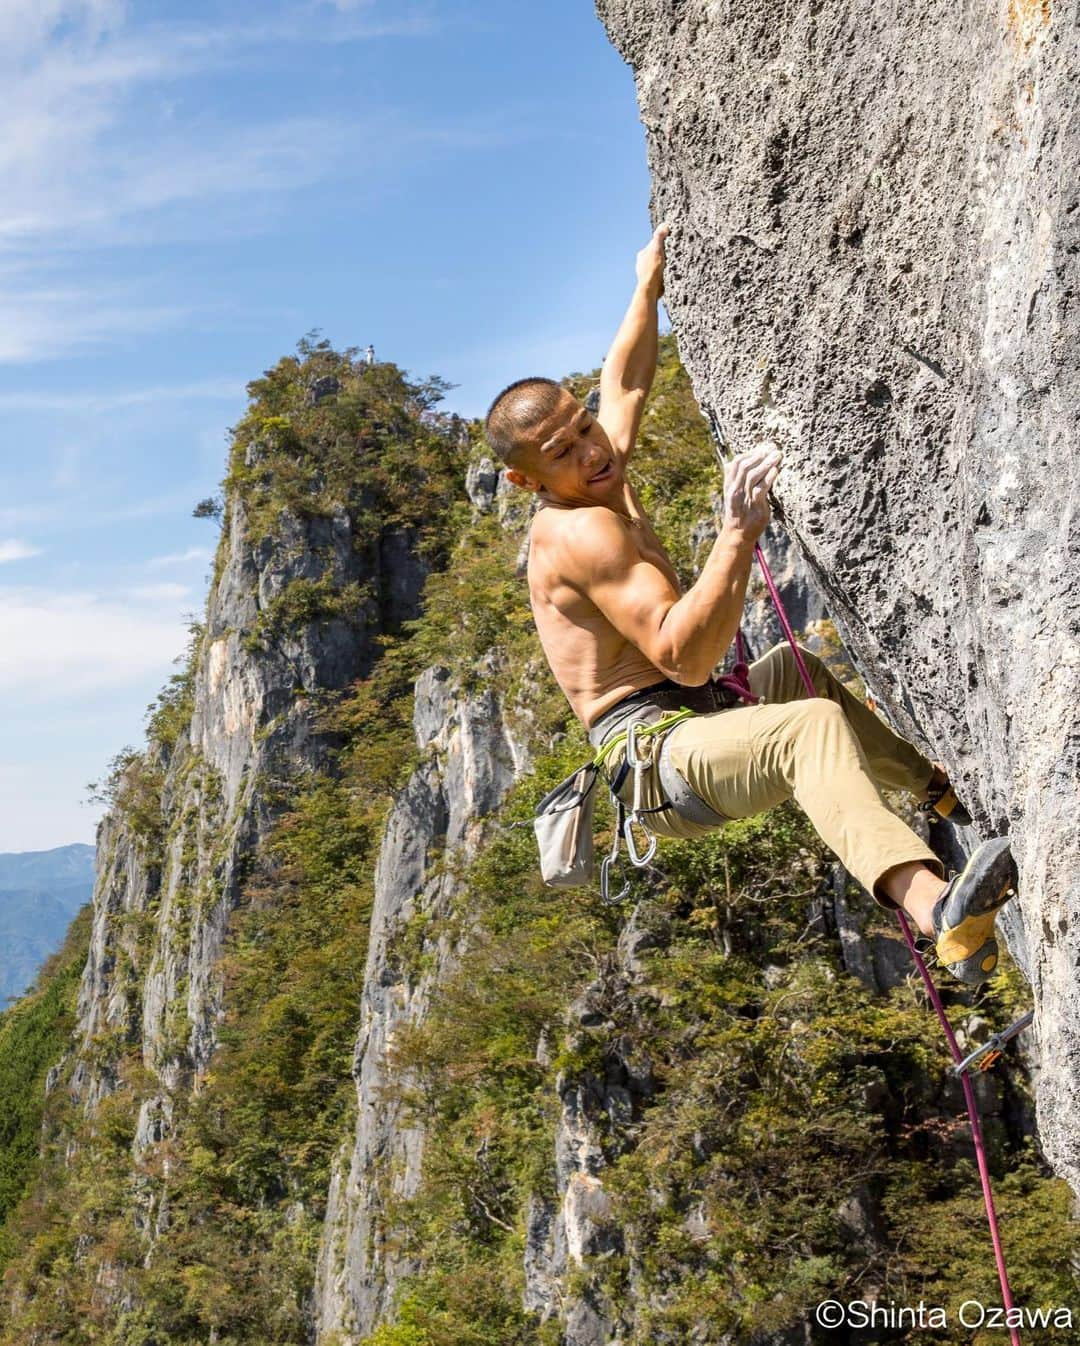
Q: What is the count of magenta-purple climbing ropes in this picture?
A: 1